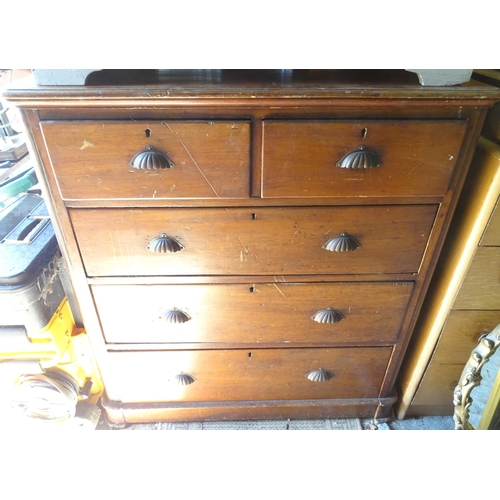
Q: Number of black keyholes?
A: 5